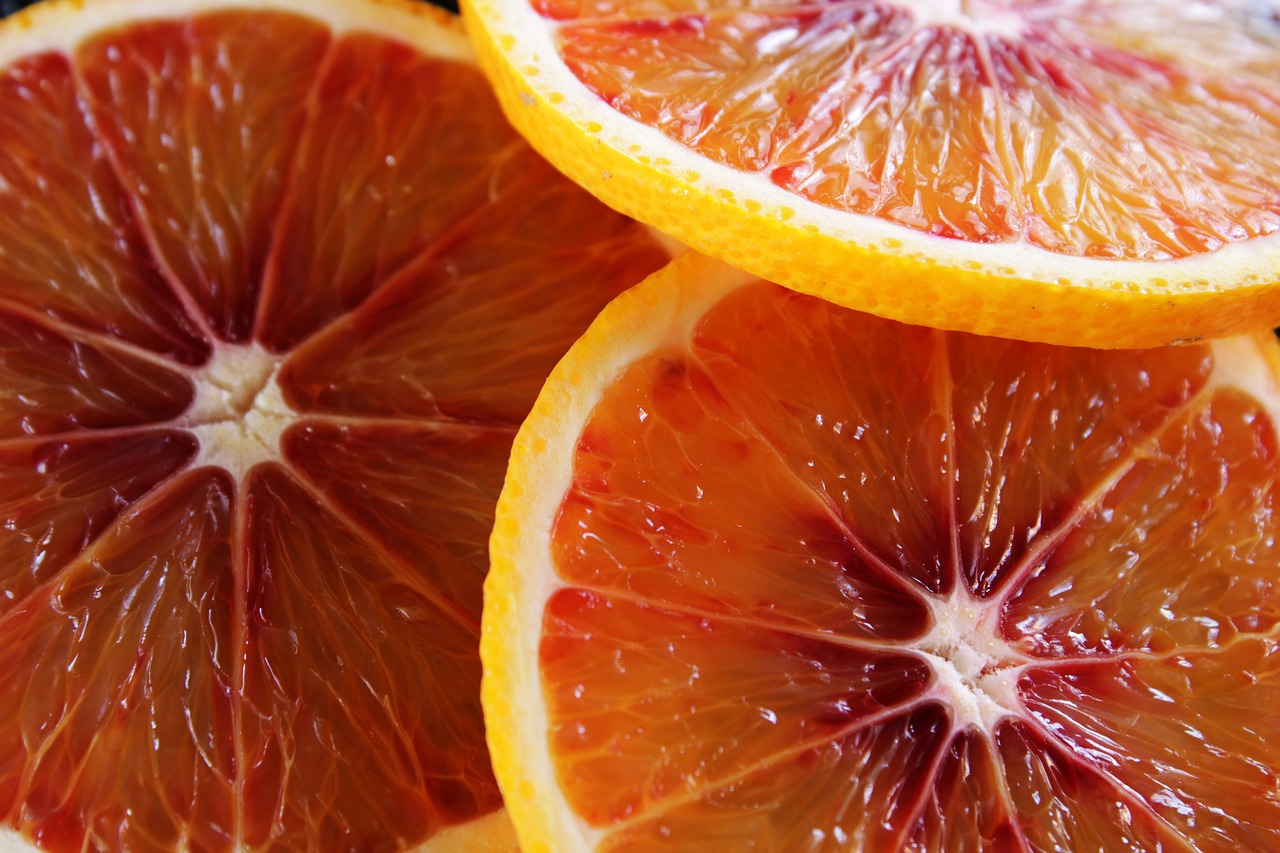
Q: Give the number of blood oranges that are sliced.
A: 3